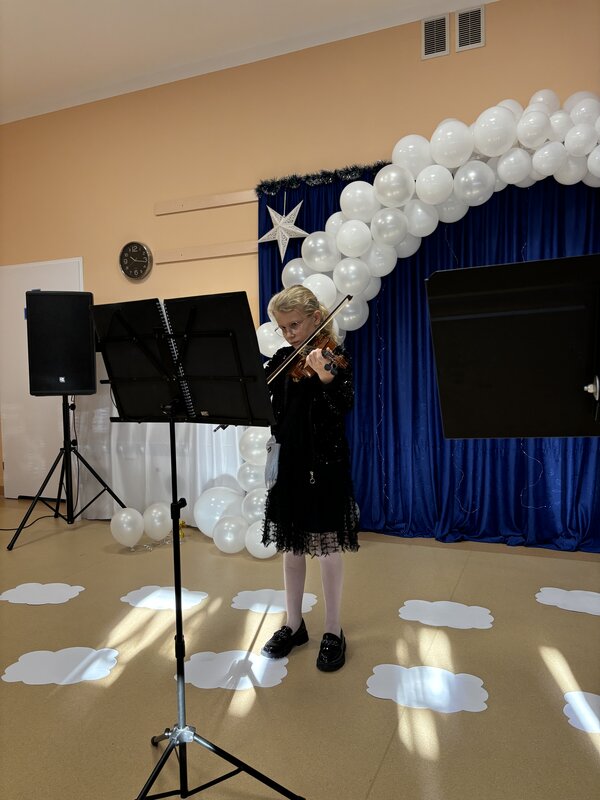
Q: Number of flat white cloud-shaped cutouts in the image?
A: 9